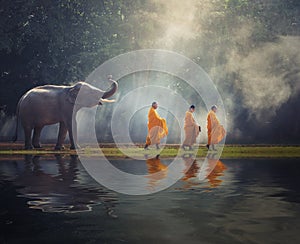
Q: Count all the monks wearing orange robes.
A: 3